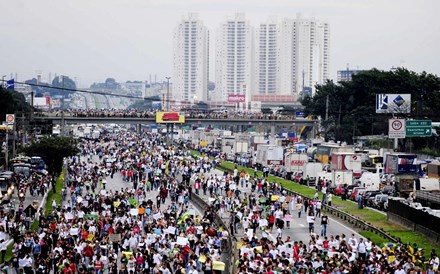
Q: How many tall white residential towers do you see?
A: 4